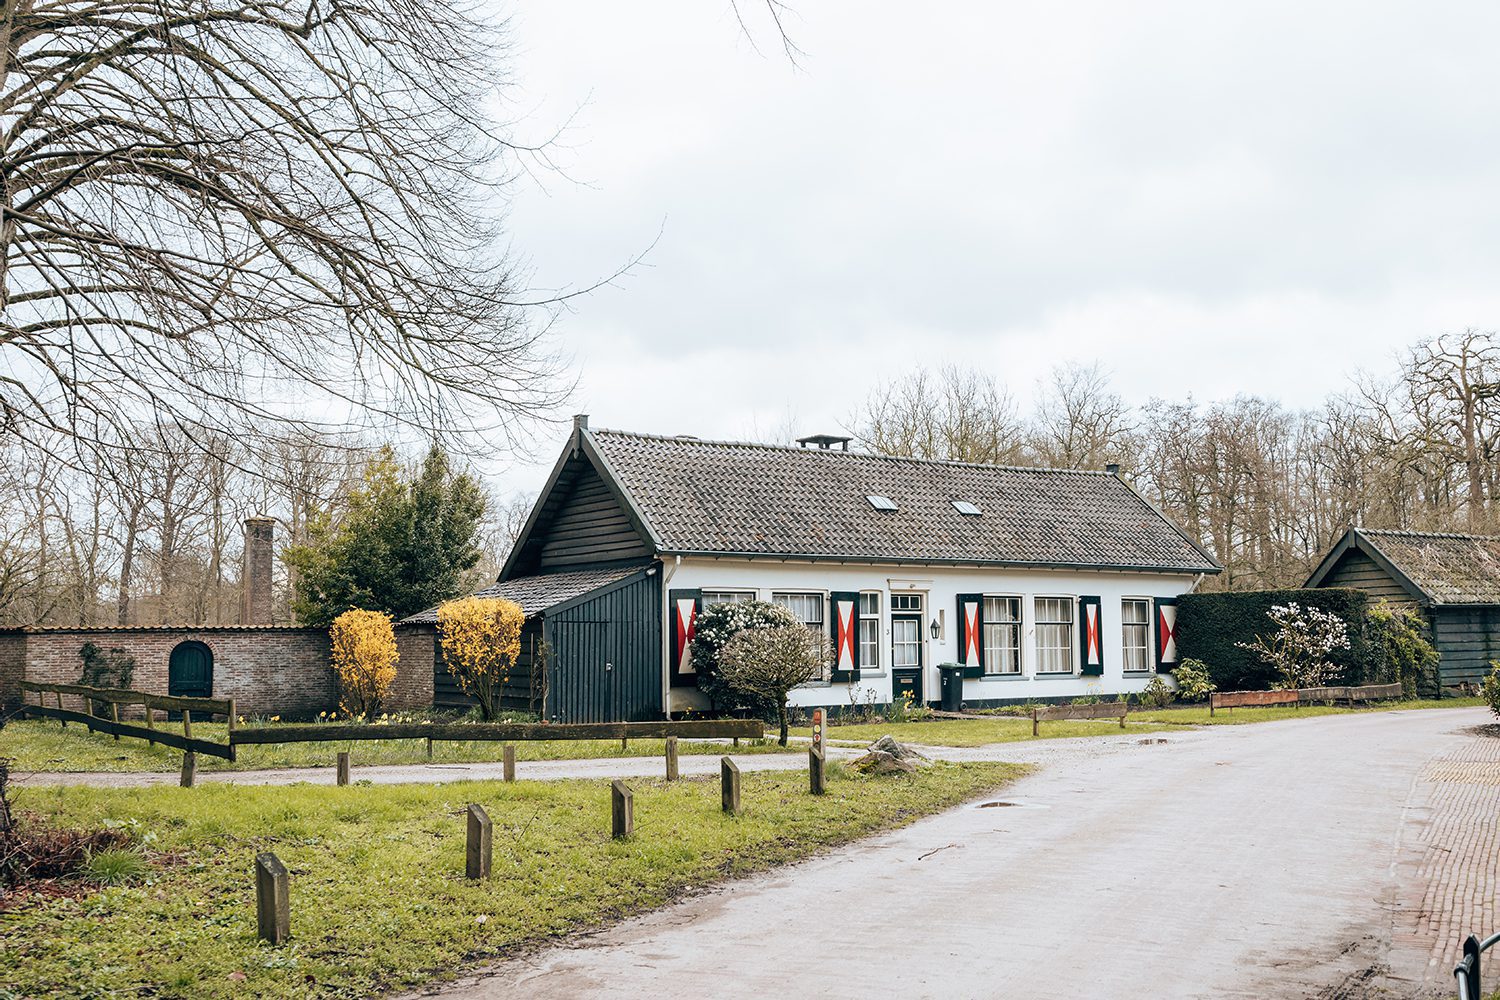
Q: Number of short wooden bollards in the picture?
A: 9